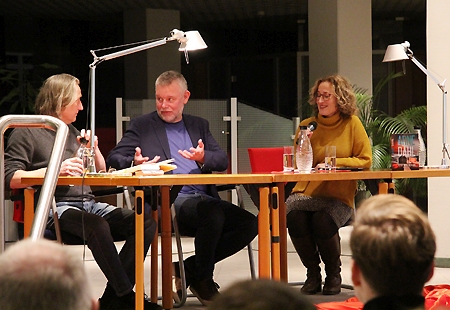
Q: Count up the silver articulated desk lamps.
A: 2